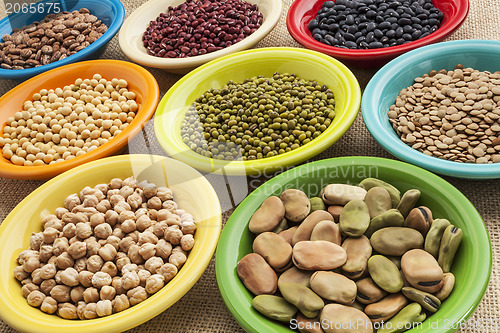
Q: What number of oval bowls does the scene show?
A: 8